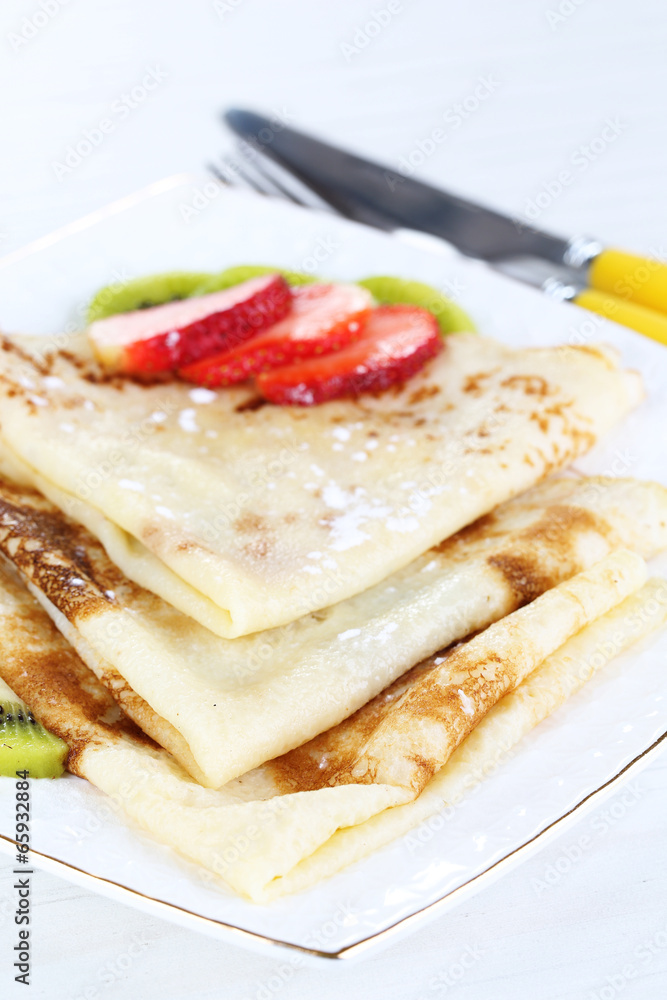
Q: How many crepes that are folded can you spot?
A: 3